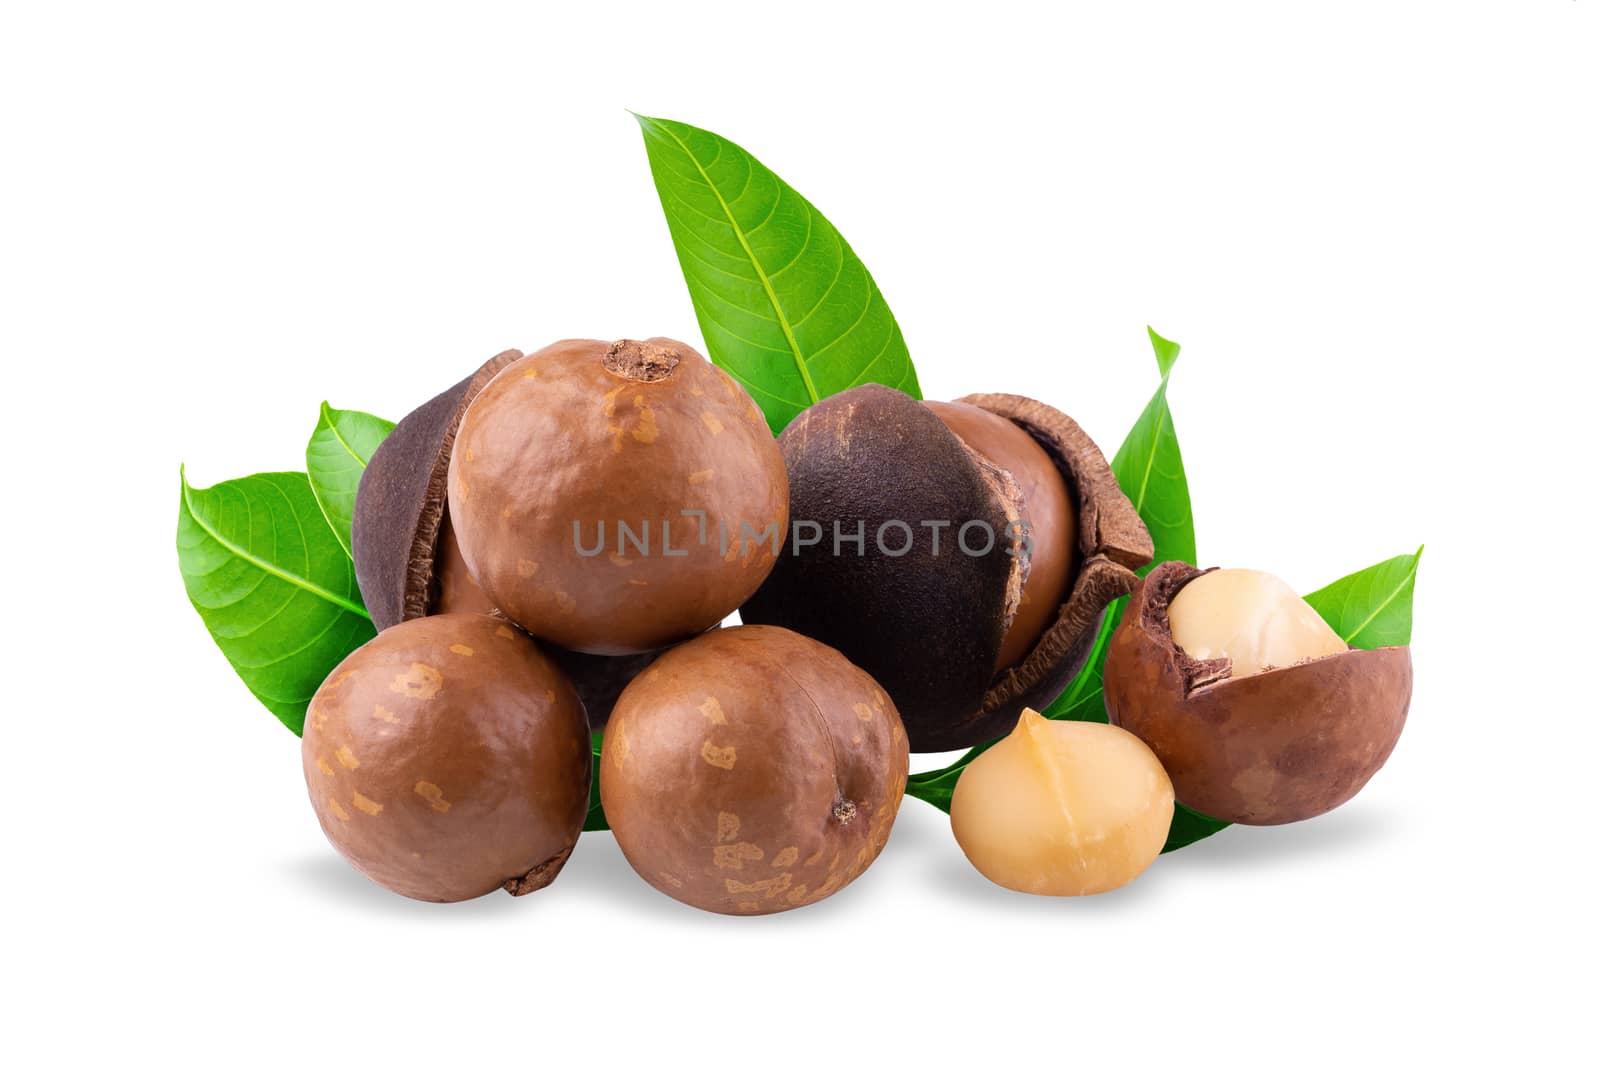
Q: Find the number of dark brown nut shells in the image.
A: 2